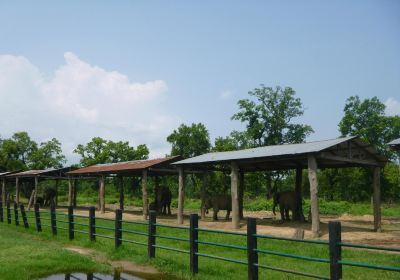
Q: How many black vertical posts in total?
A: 13